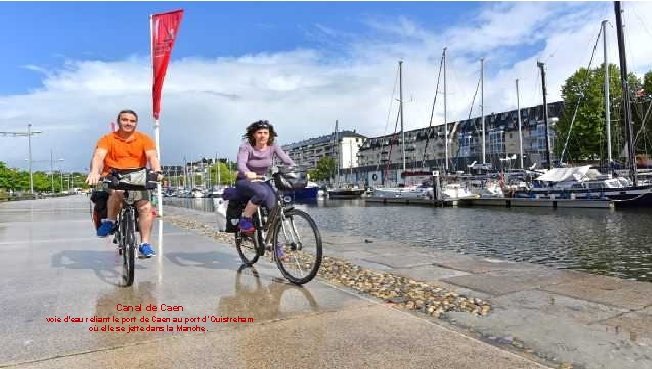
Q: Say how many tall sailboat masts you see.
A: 7